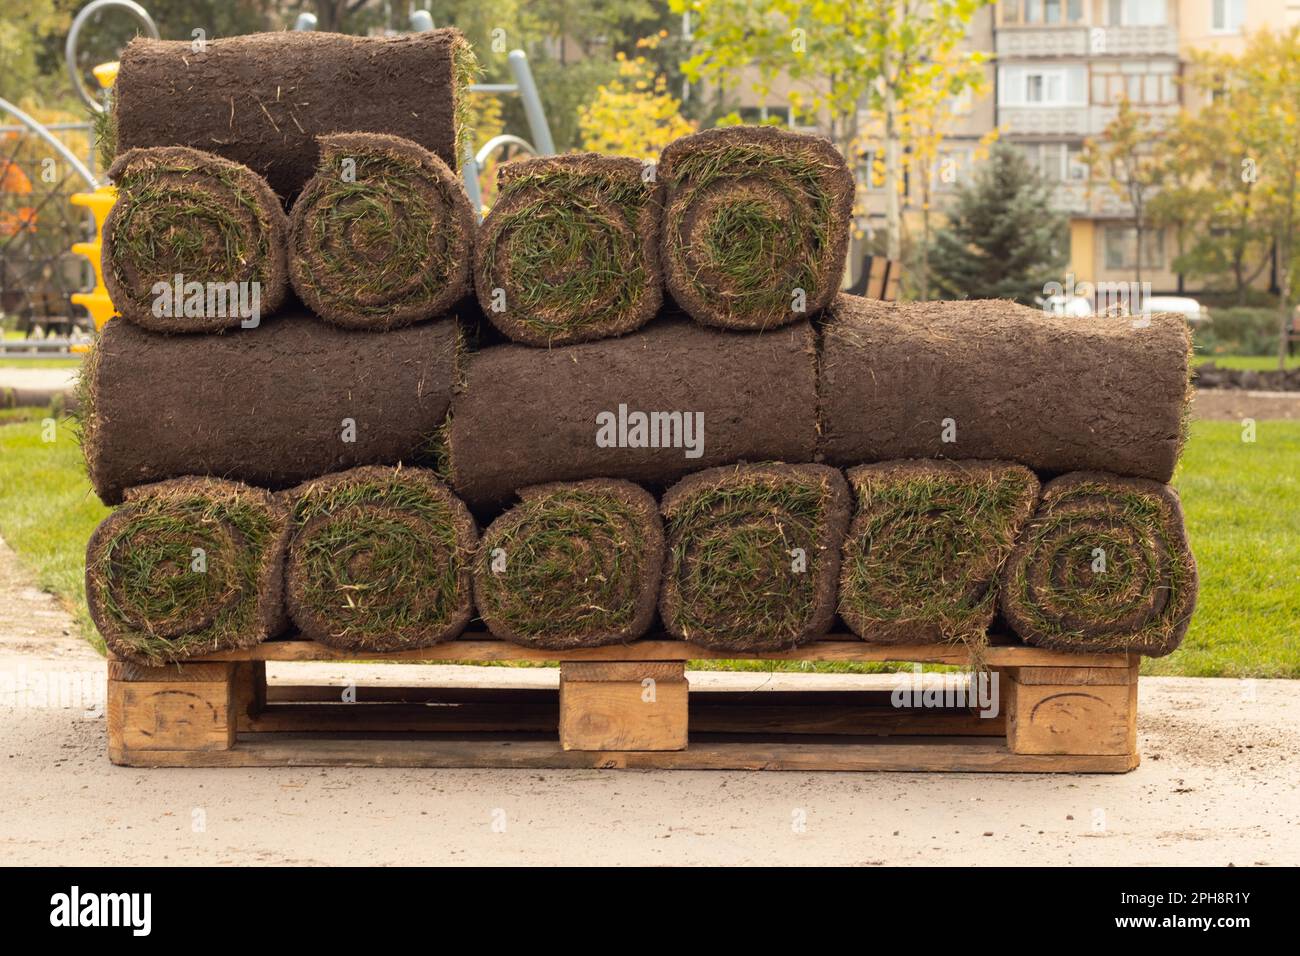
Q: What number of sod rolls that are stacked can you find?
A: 14